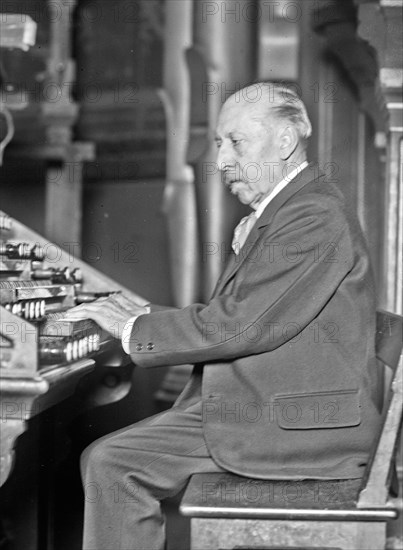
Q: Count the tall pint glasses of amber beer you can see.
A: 0